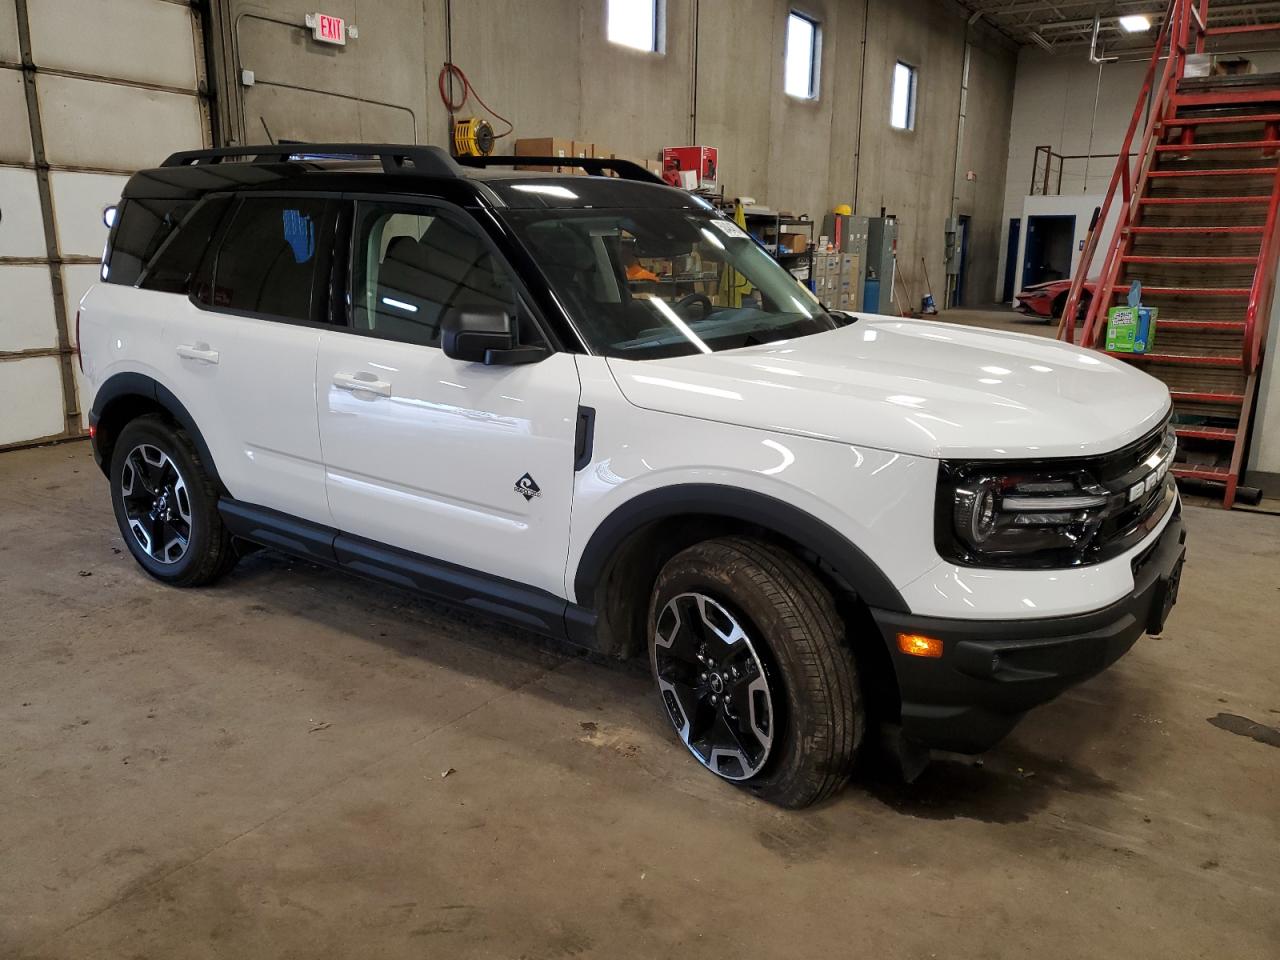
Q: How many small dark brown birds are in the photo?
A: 0